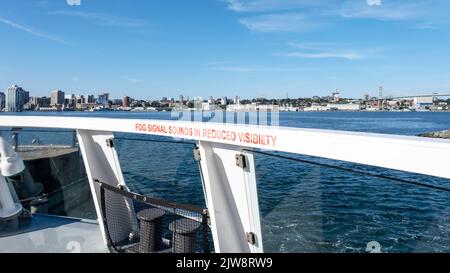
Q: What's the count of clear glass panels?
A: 3